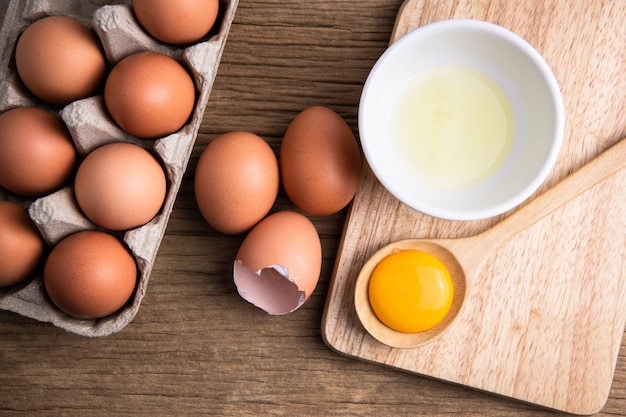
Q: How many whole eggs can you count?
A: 9